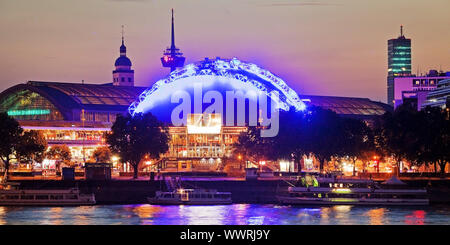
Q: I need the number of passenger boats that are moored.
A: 3